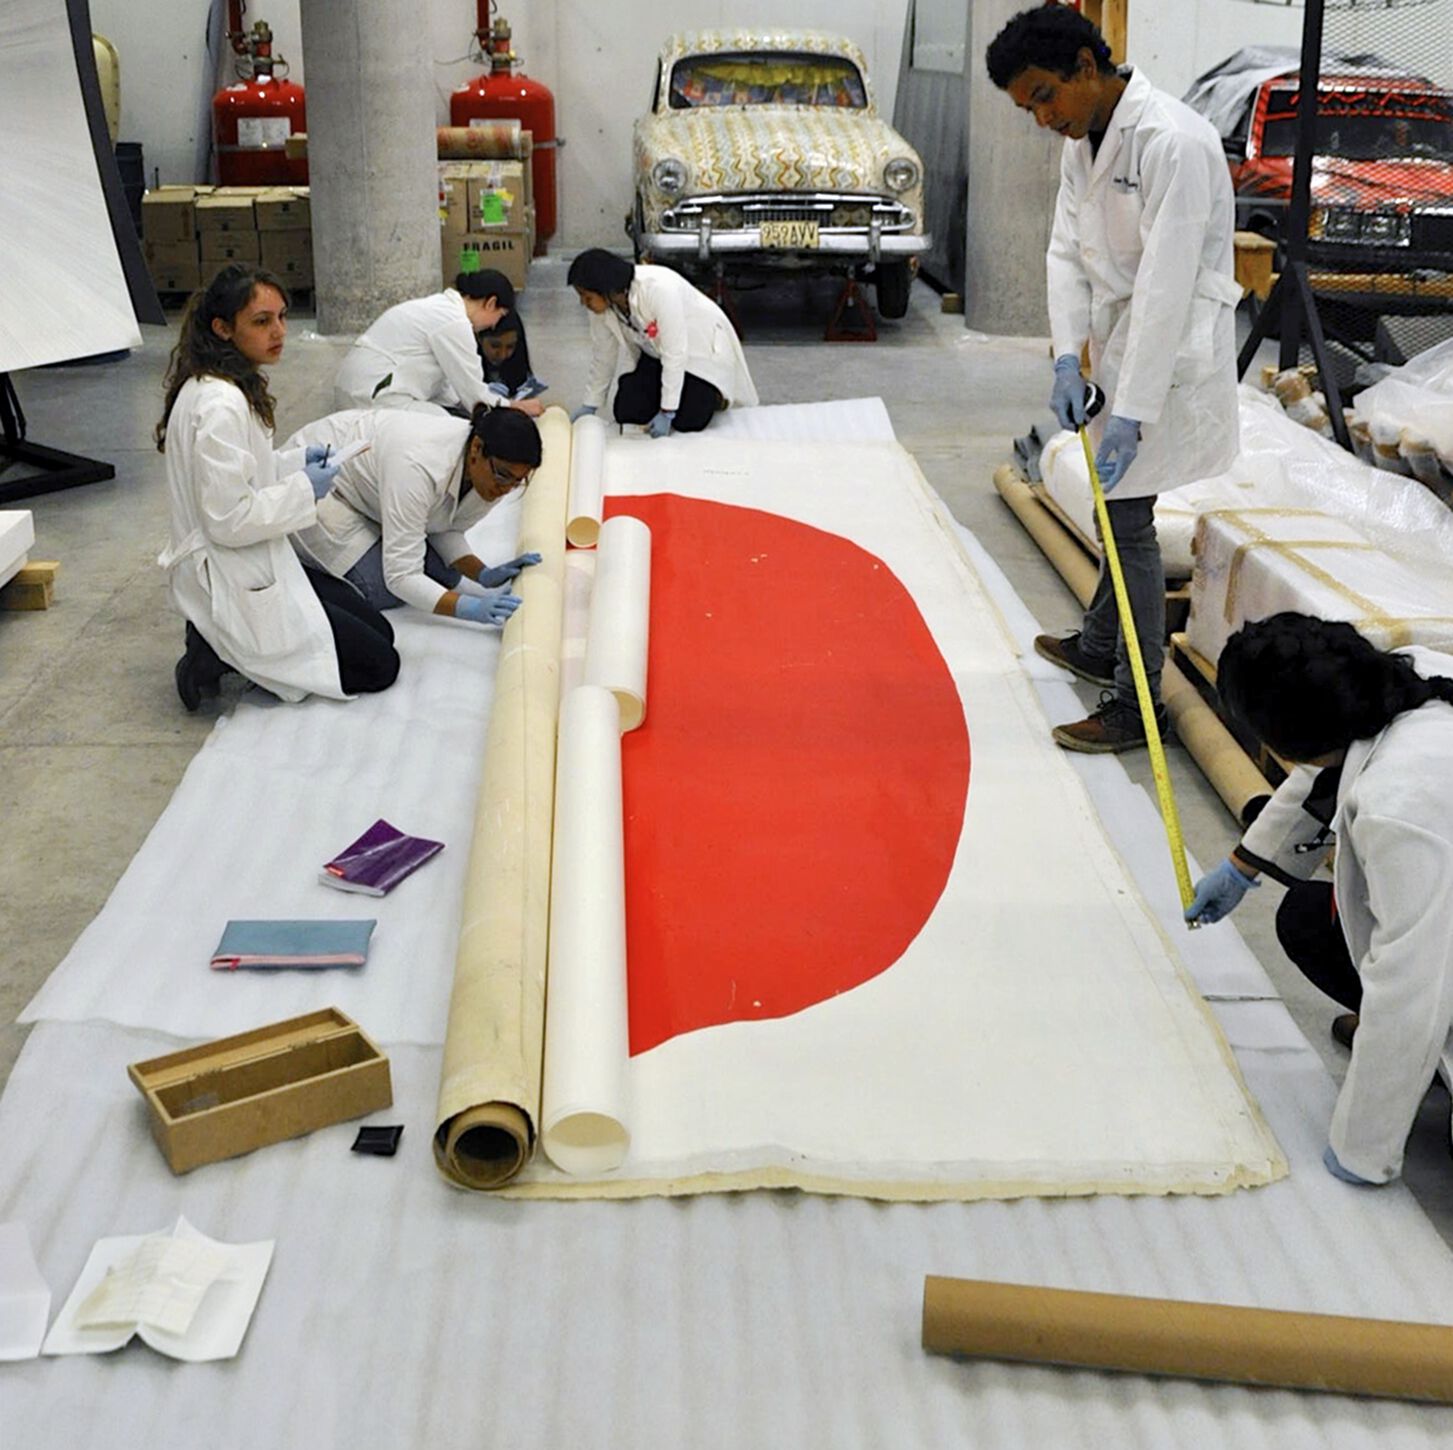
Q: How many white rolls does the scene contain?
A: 3